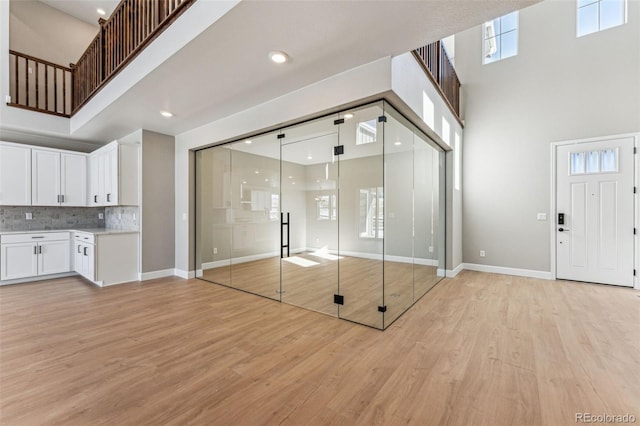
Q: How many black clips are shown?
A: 6